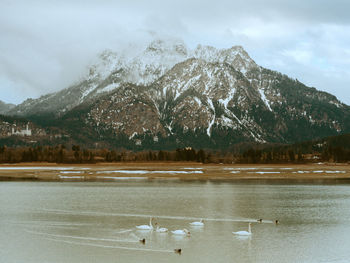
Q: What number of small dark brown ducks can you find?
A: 4